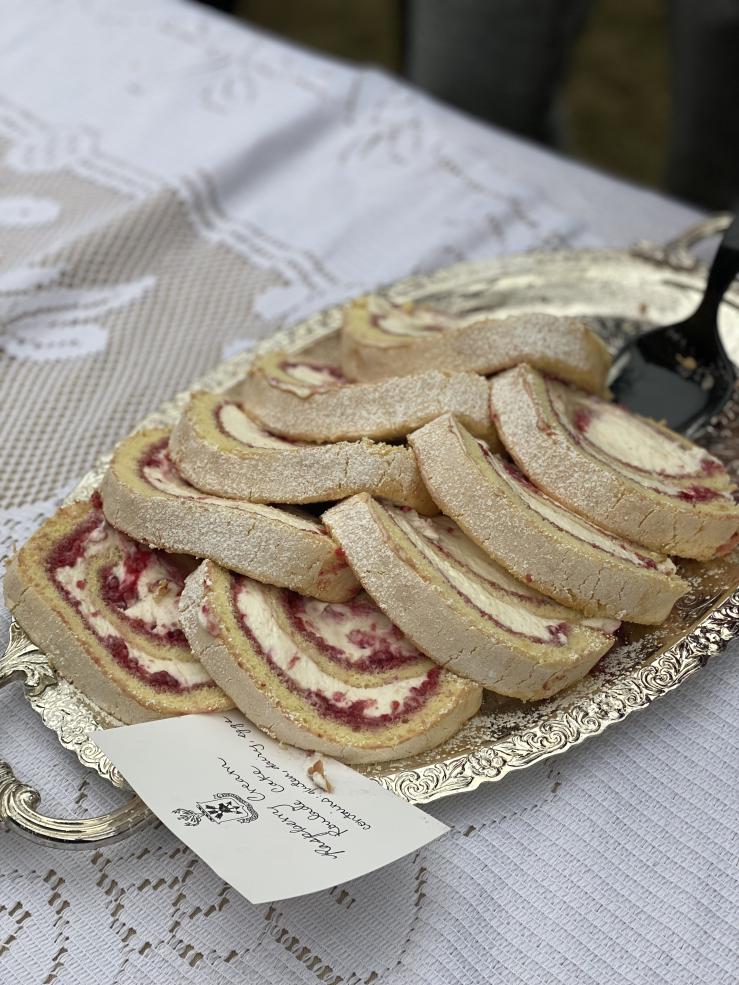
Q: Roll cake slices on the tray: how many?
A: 9